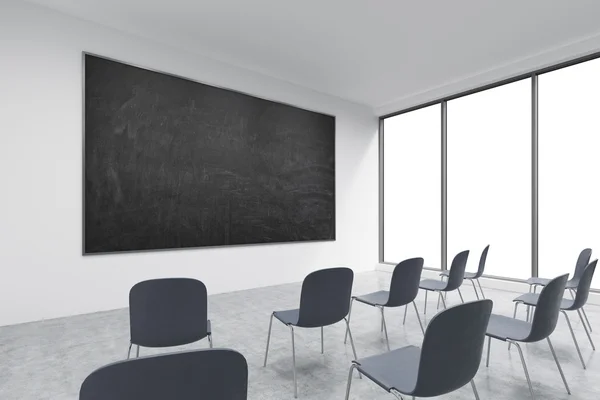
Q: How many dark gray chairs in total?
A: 10